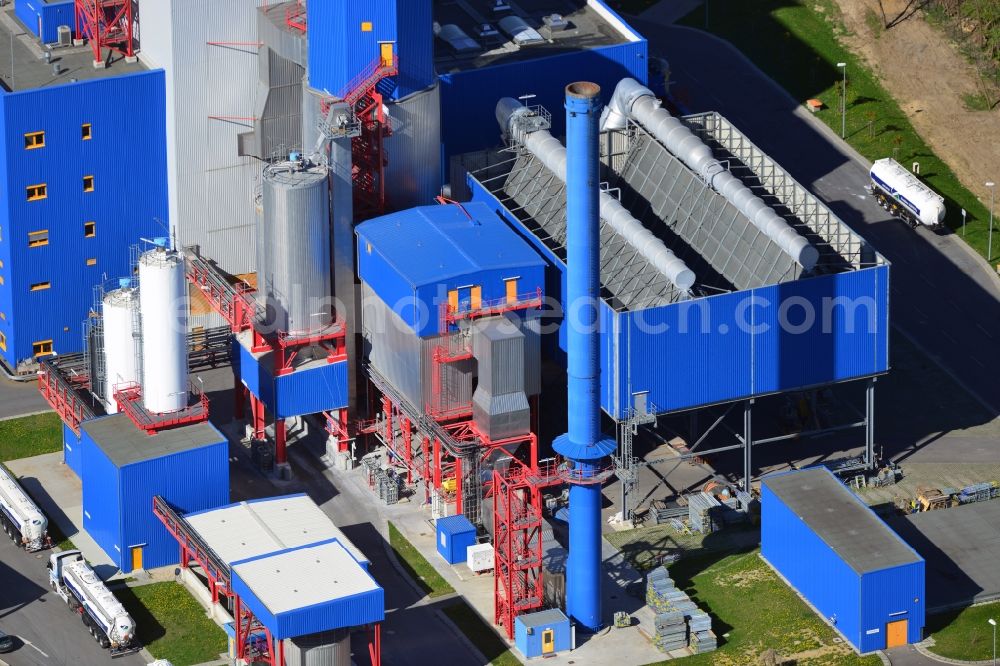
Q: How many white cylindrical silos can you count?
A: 2